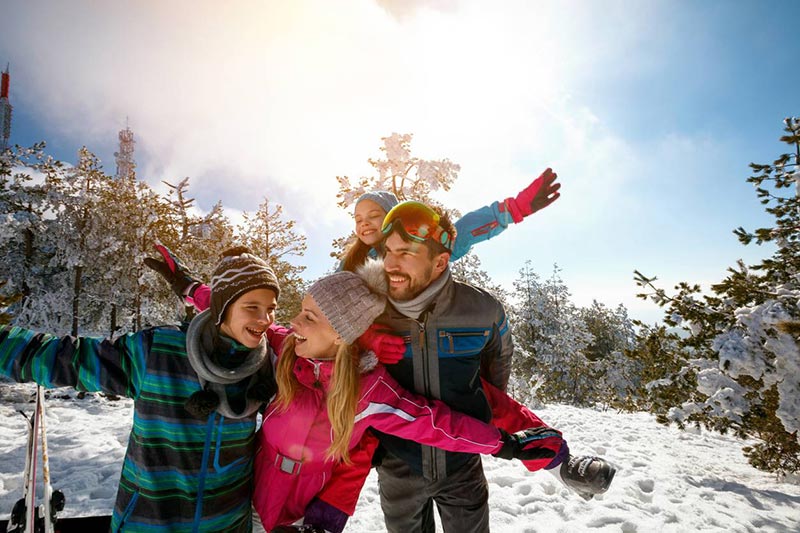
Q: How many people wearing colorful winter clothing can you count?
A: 4